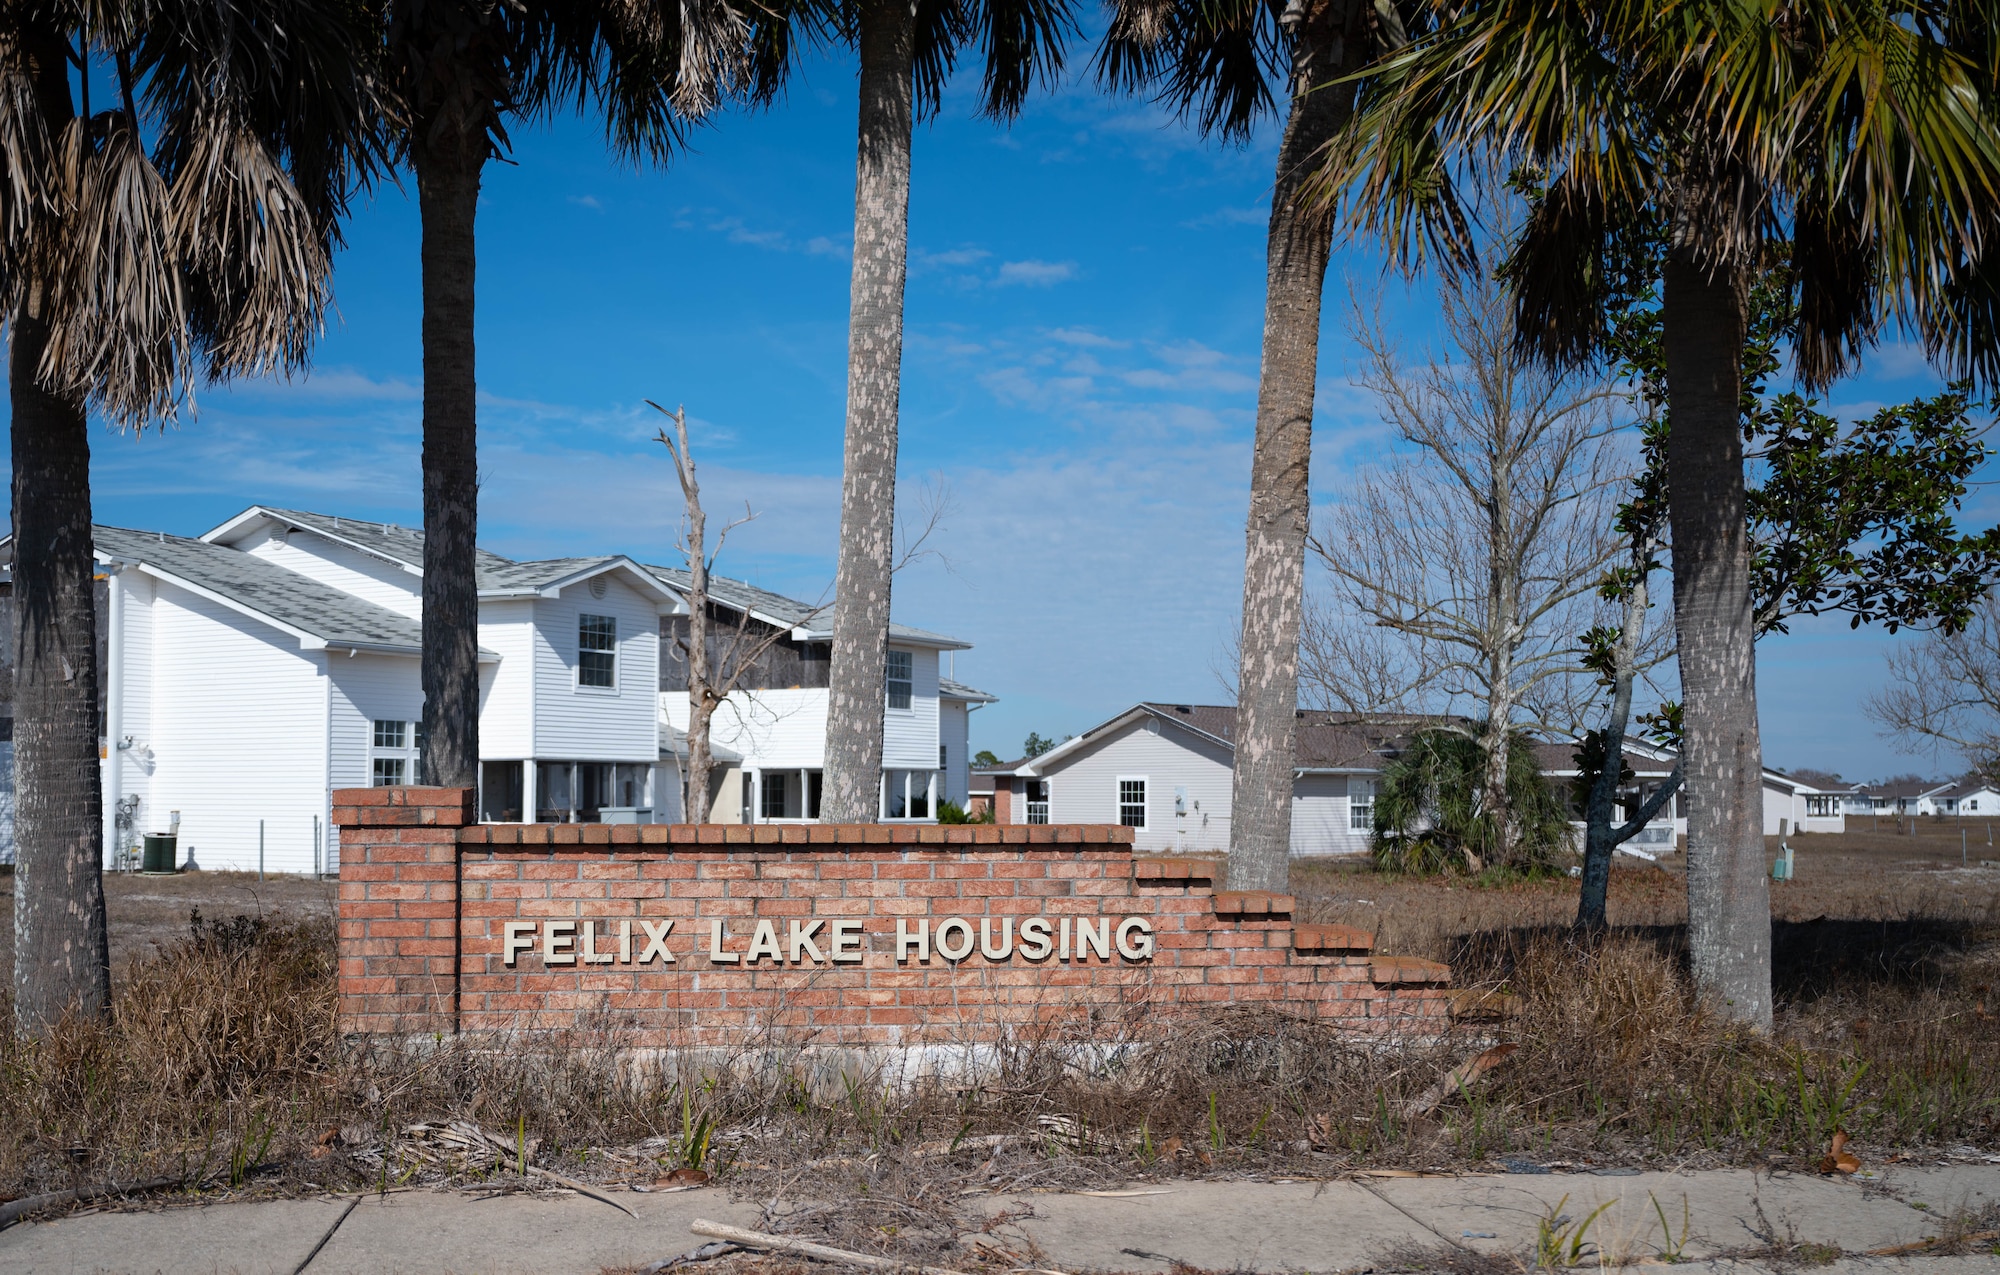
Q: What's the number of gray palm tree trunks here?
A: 5